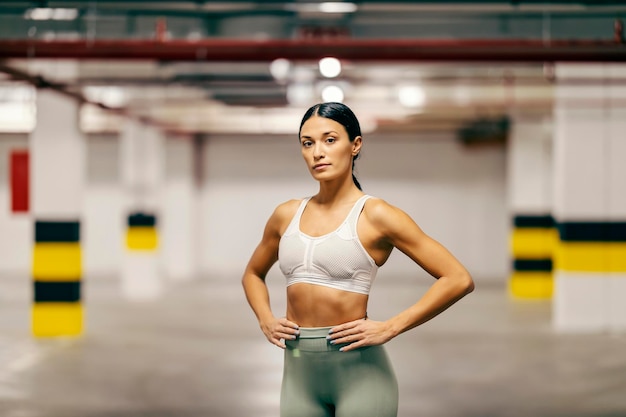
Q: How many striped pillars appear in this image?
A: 4